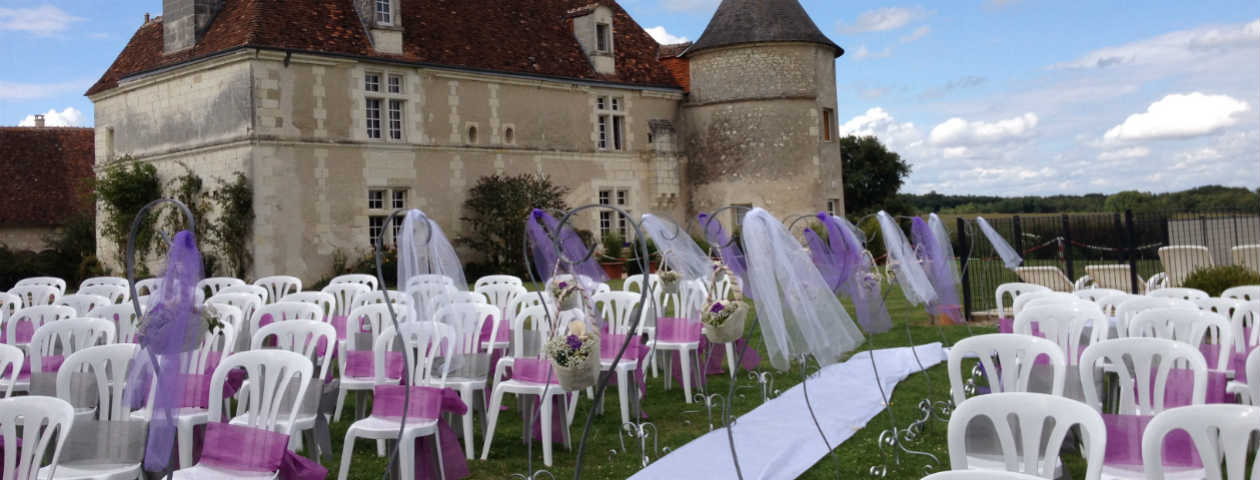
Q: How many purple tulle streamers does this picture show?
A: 6